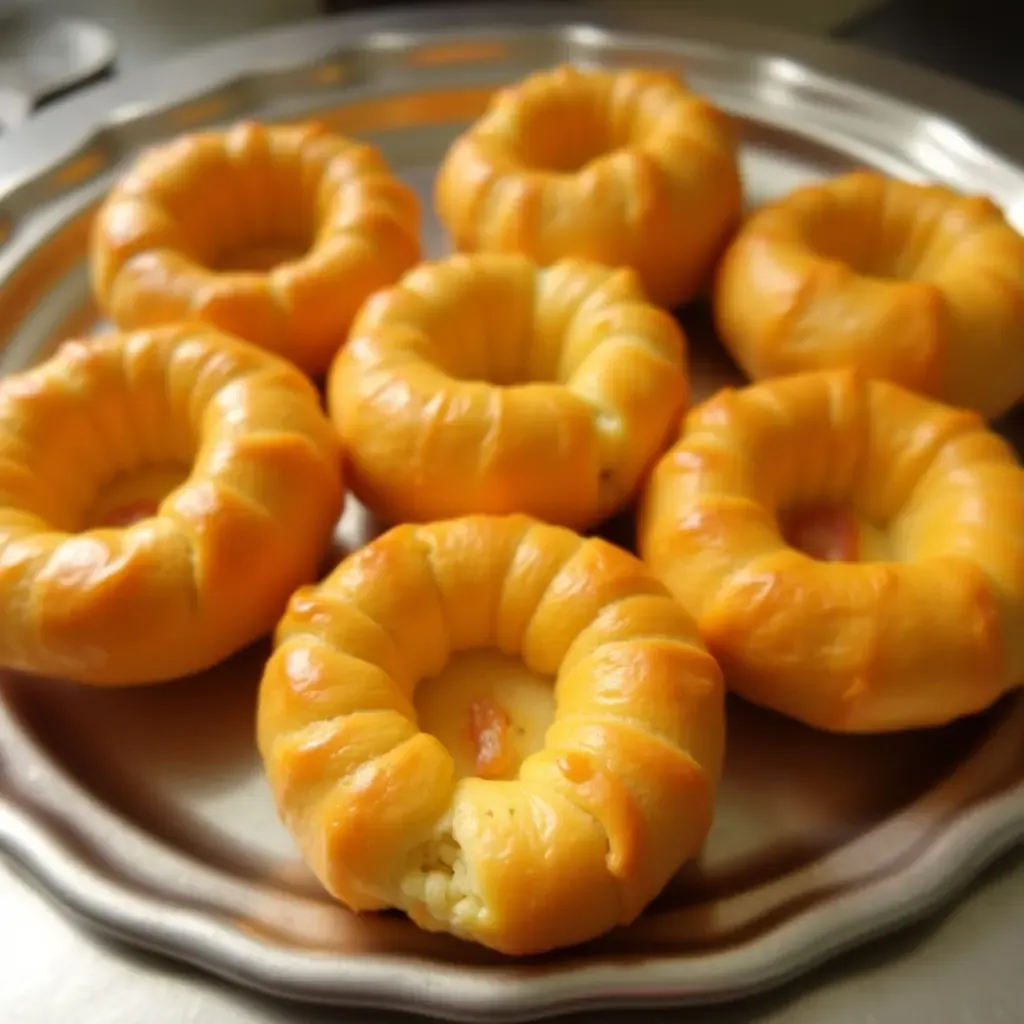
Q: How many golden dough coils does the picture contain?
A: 7